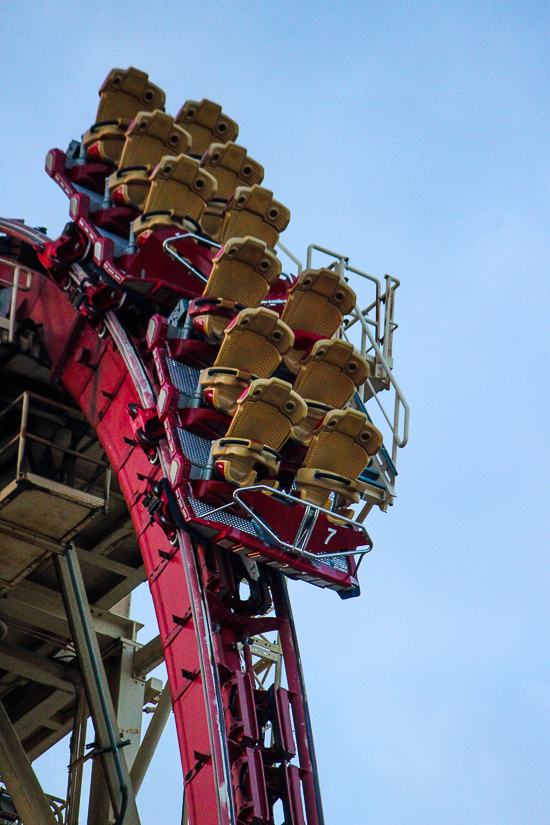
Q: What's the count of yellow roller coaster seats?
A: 12